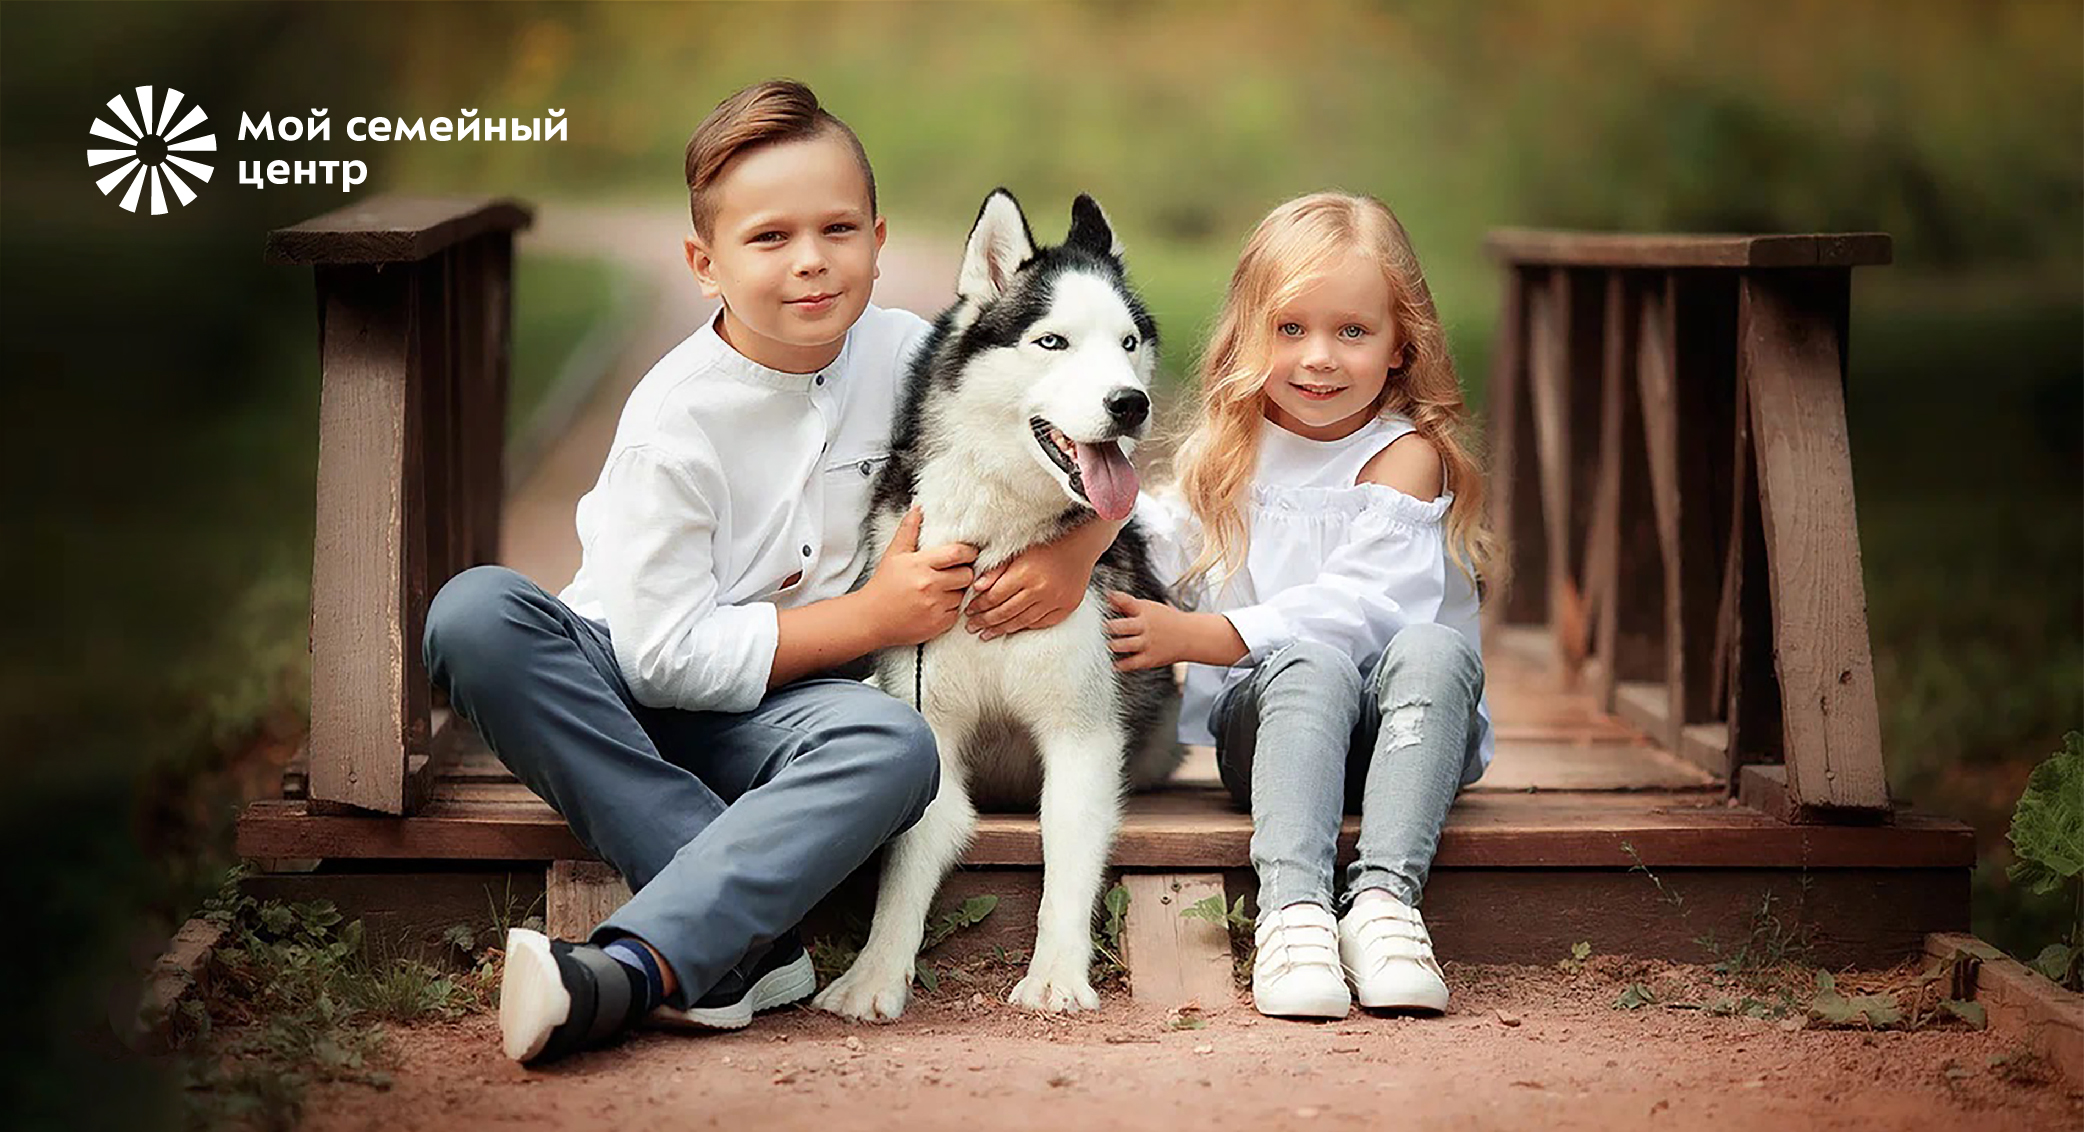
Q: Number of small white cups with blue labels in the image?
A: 0